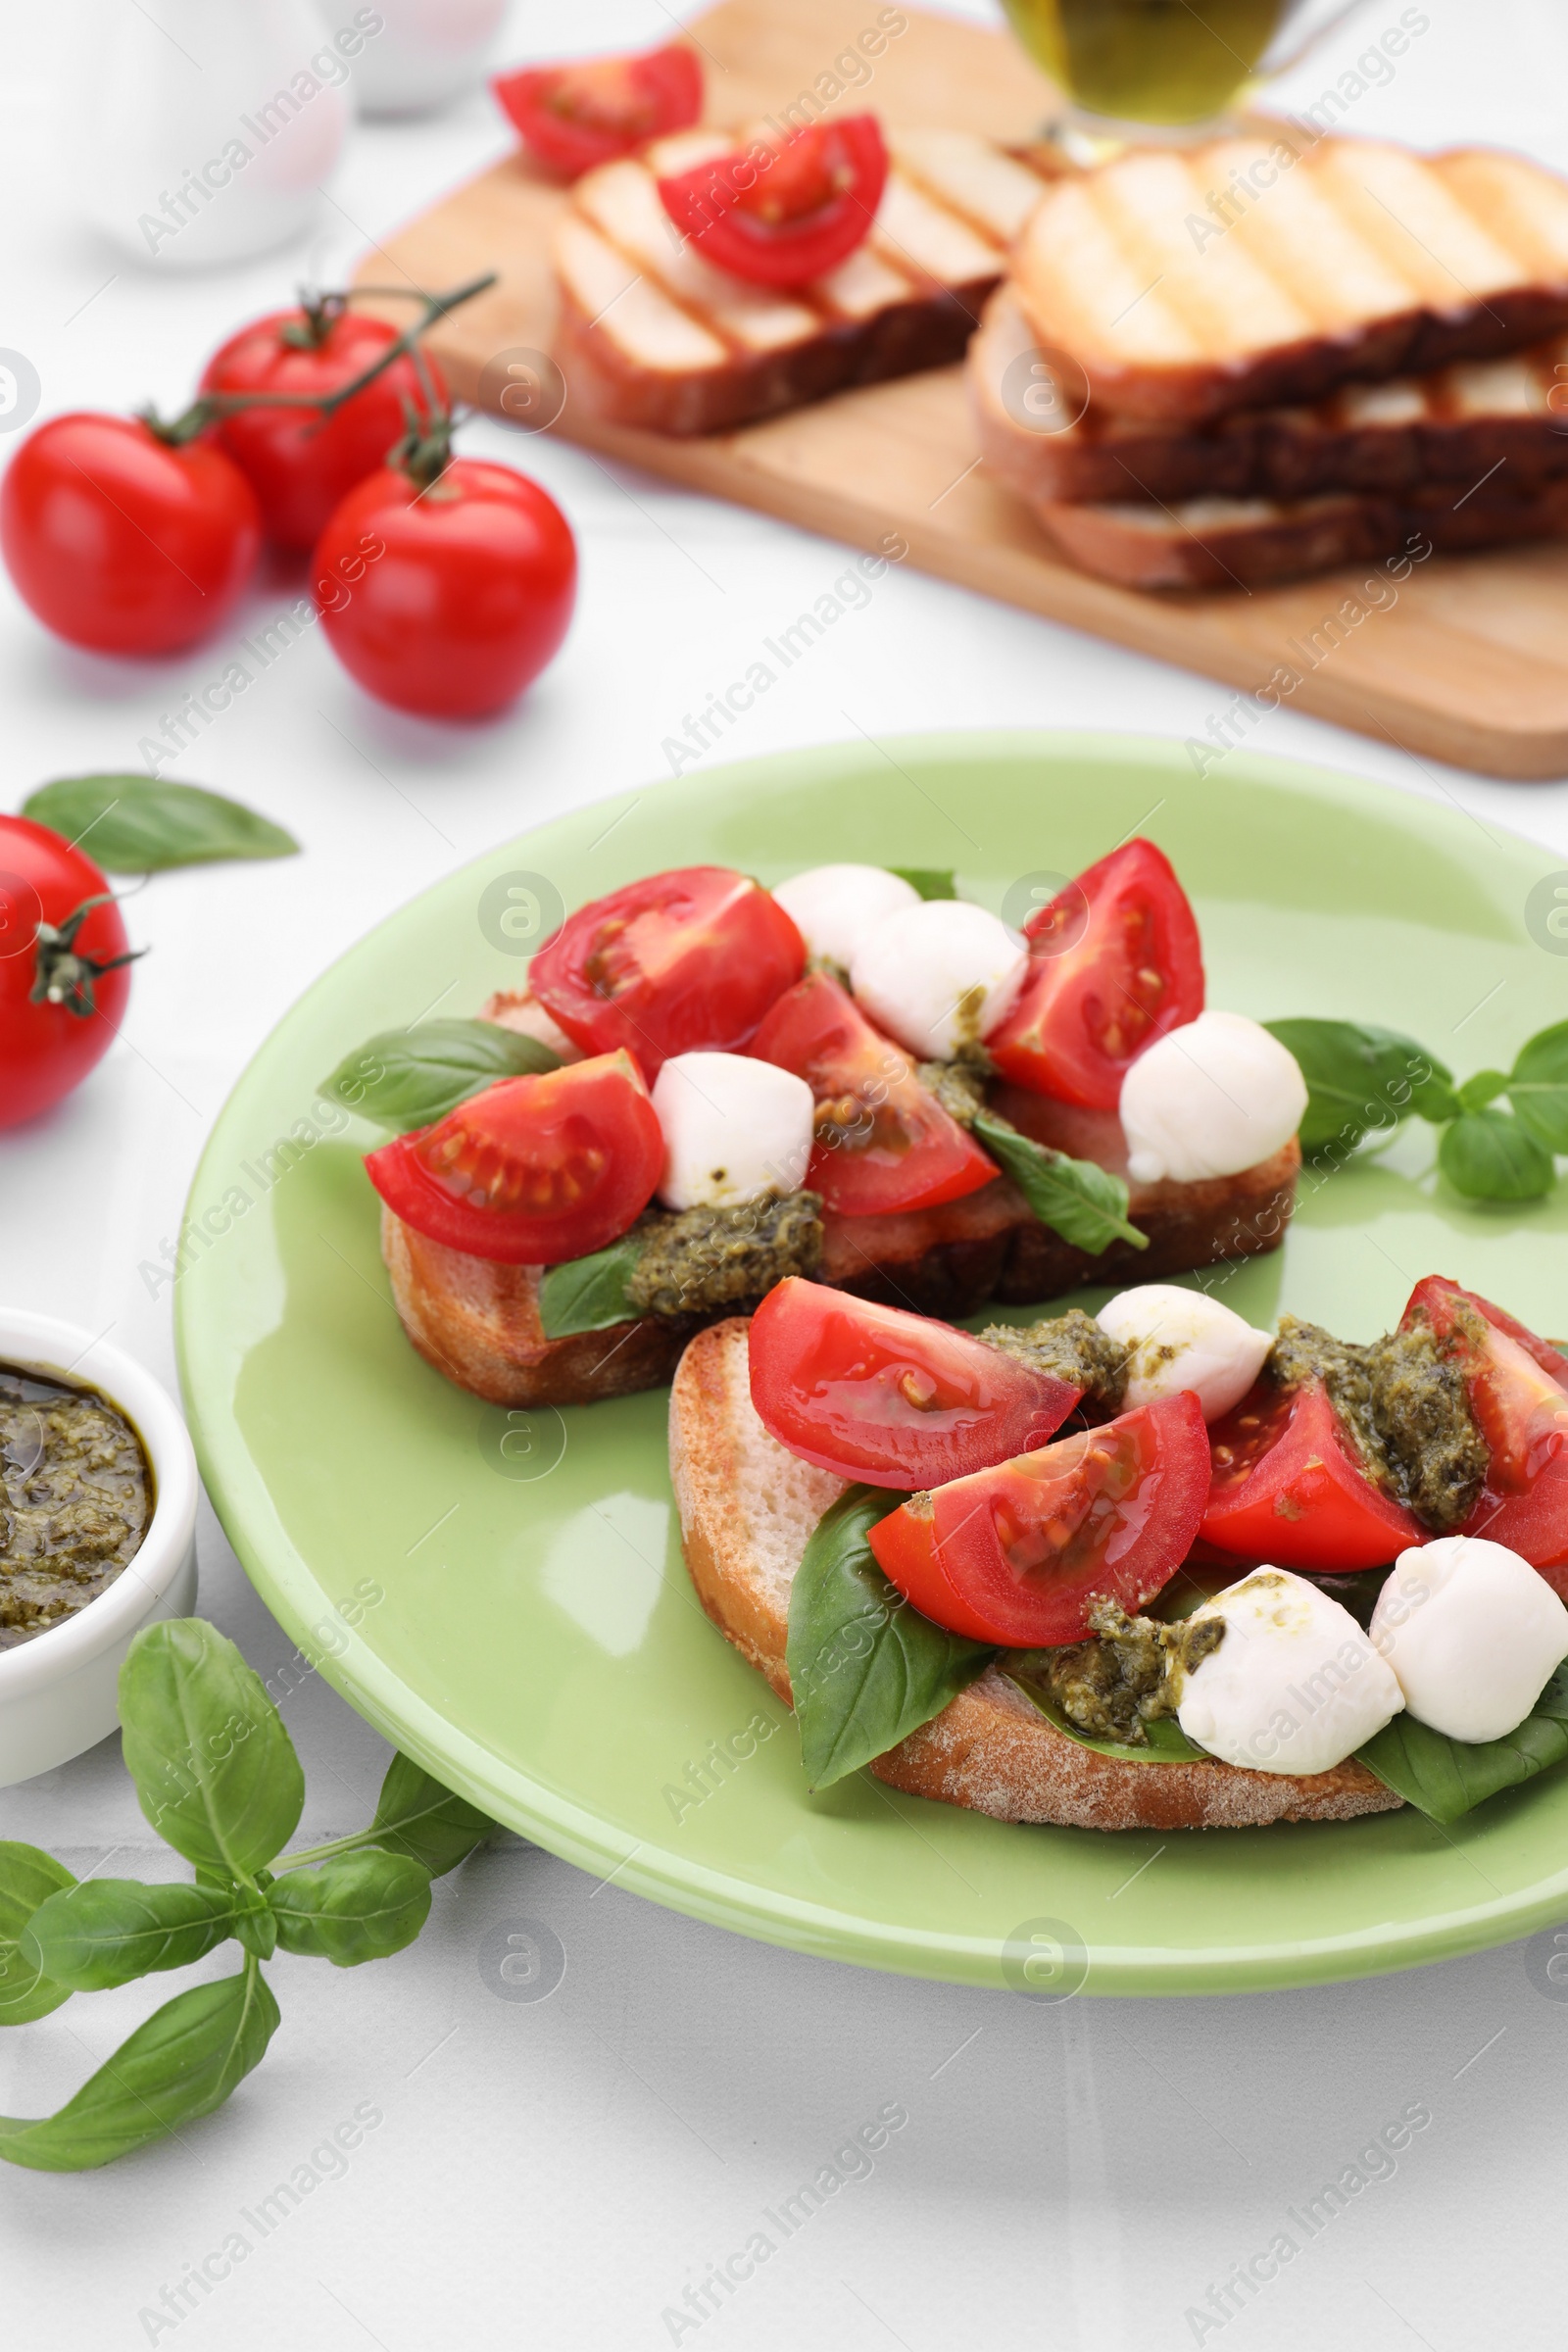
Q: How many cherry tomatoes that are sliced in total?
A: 10